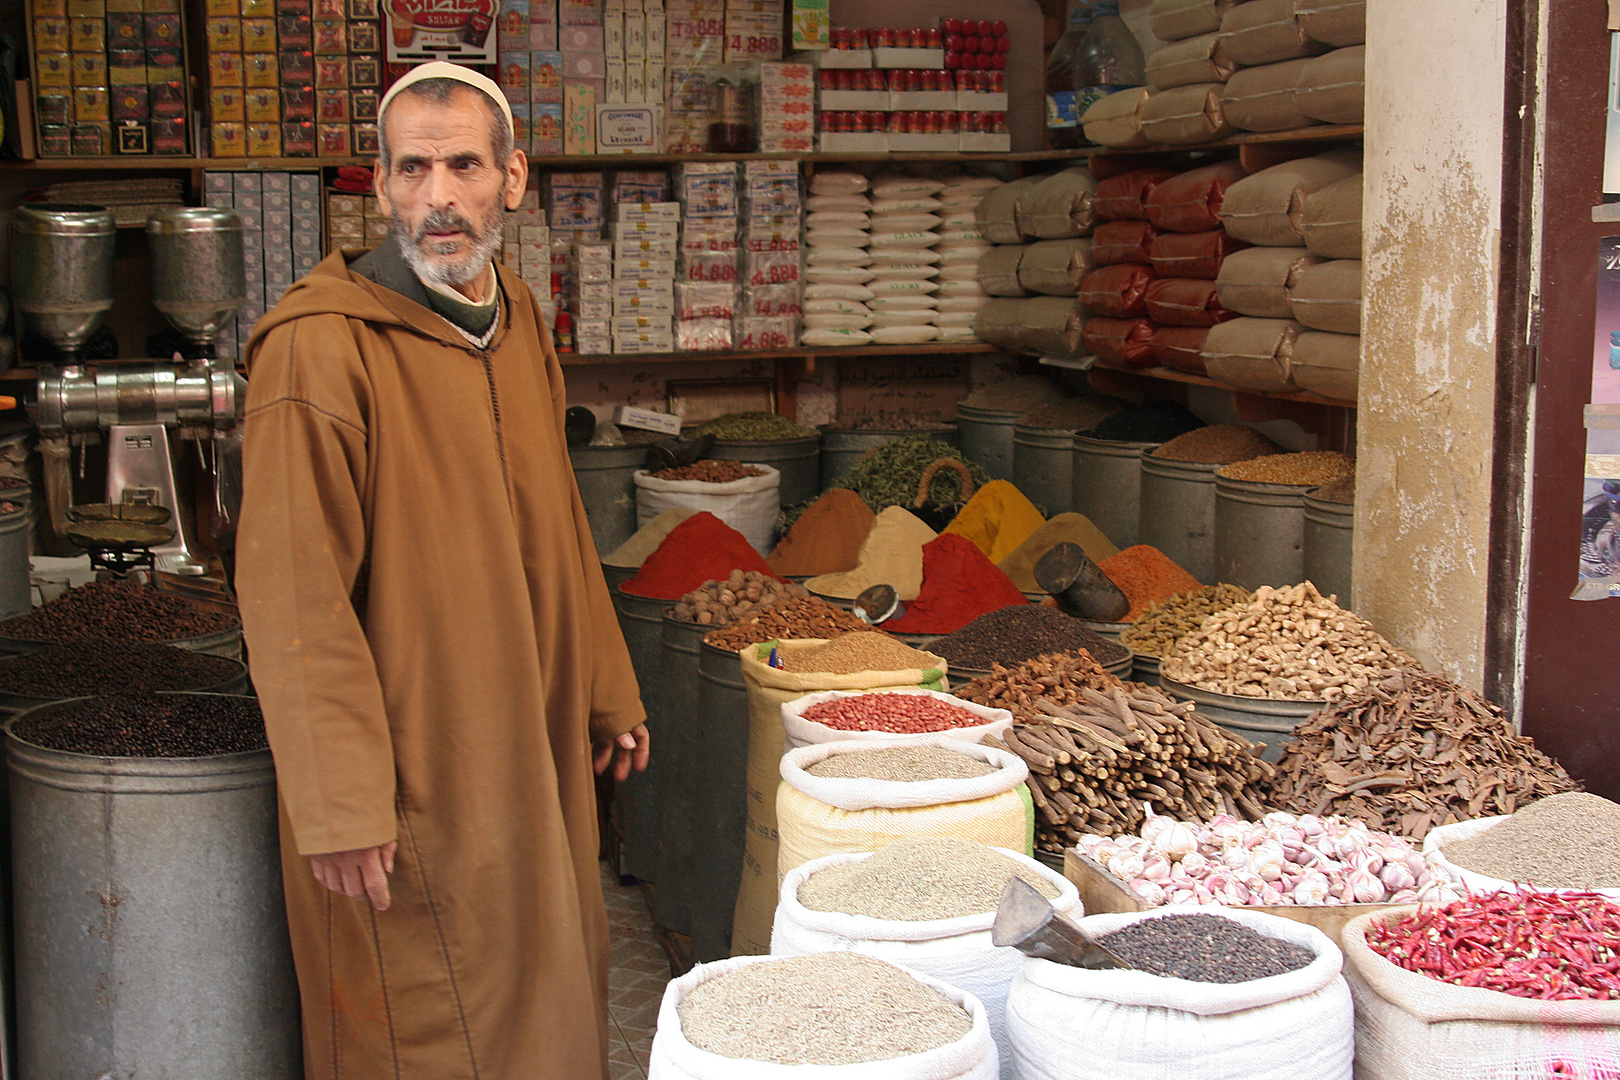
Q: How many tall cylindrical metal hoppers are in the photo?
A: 2